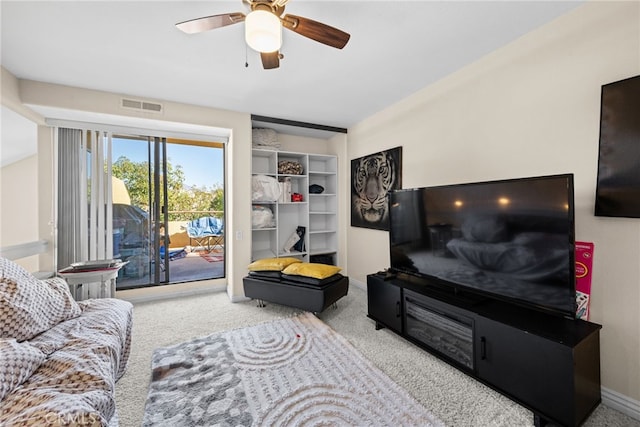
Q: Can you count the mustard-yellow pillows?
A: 2